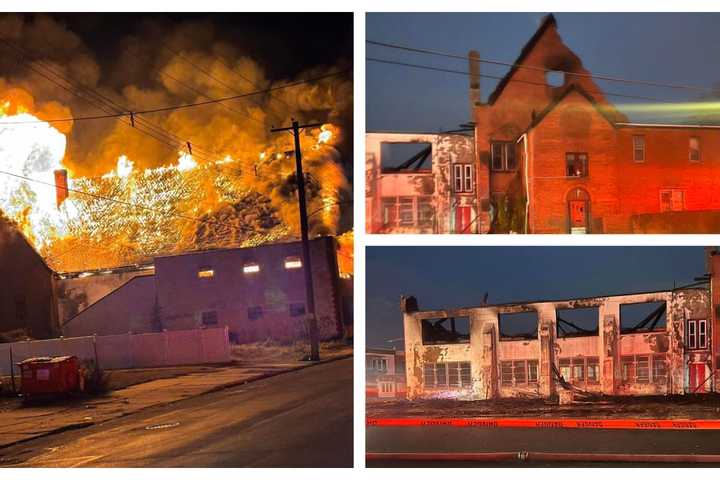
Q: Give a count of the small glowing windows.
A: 3